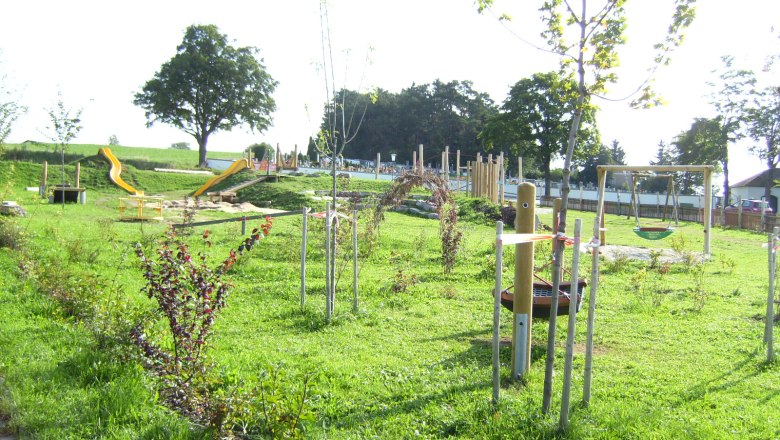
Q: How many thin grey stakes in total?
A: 8